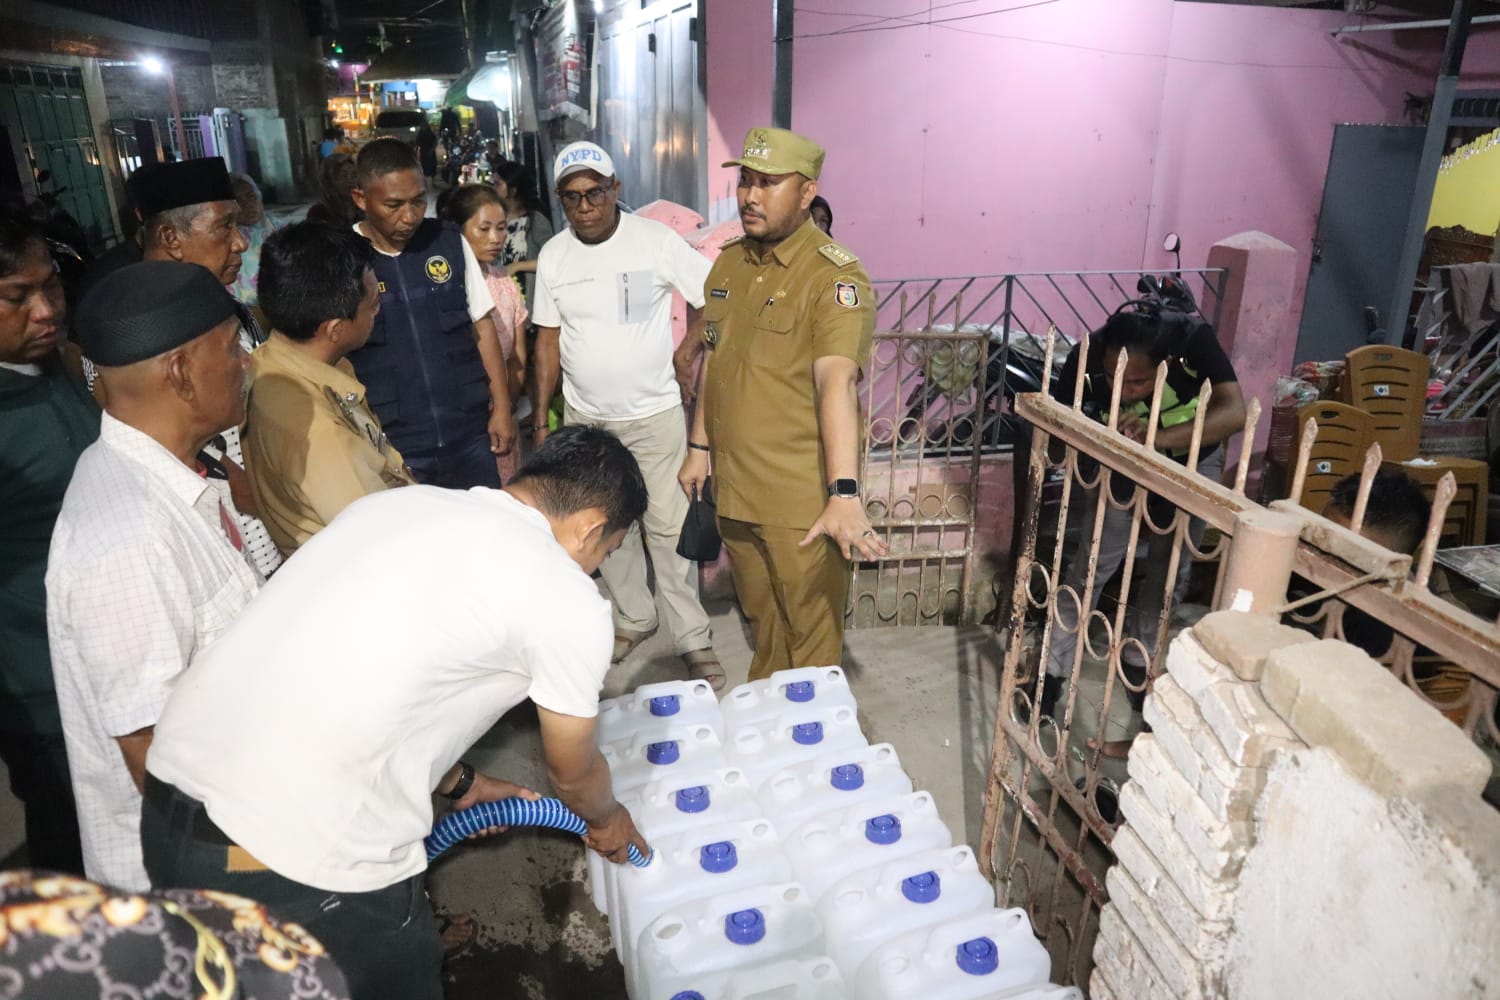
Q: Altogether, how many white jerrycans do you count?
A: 13